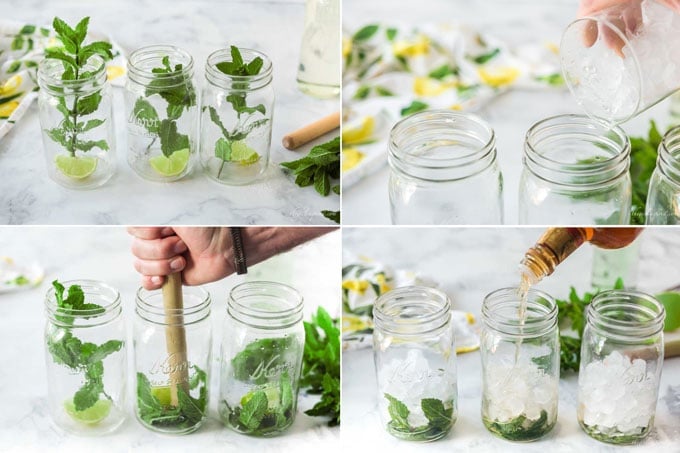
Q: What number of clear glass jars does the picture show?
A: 12